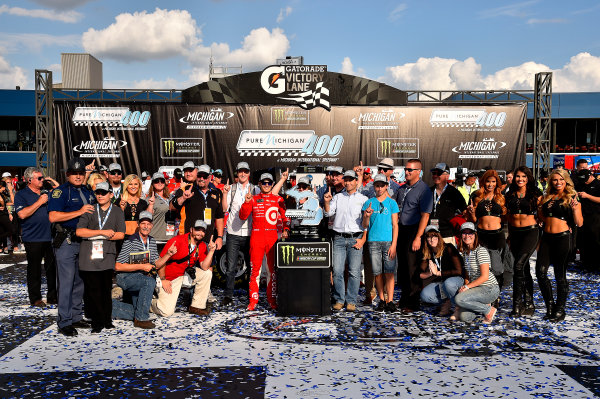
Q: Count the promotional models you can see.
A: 3